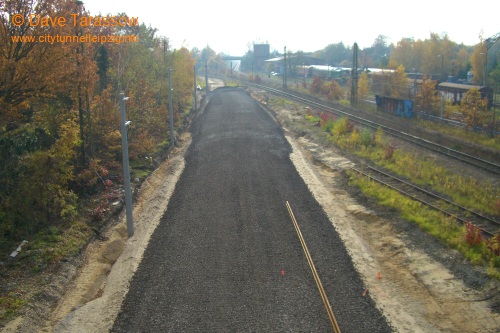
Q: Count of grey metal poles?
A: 4